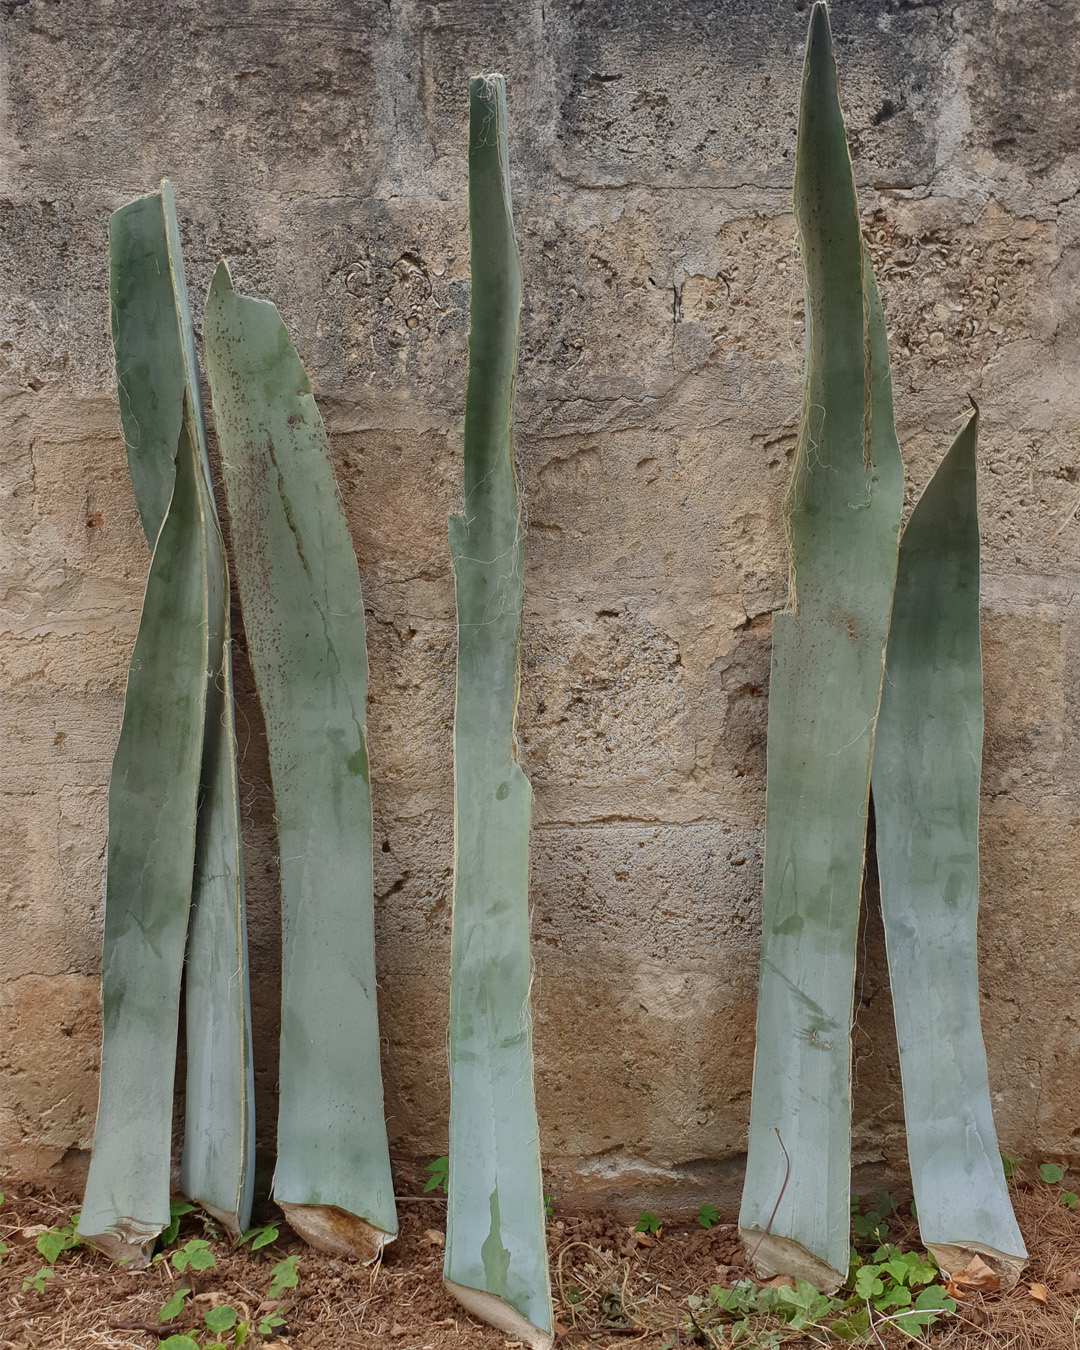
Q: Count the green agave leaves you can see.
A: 6